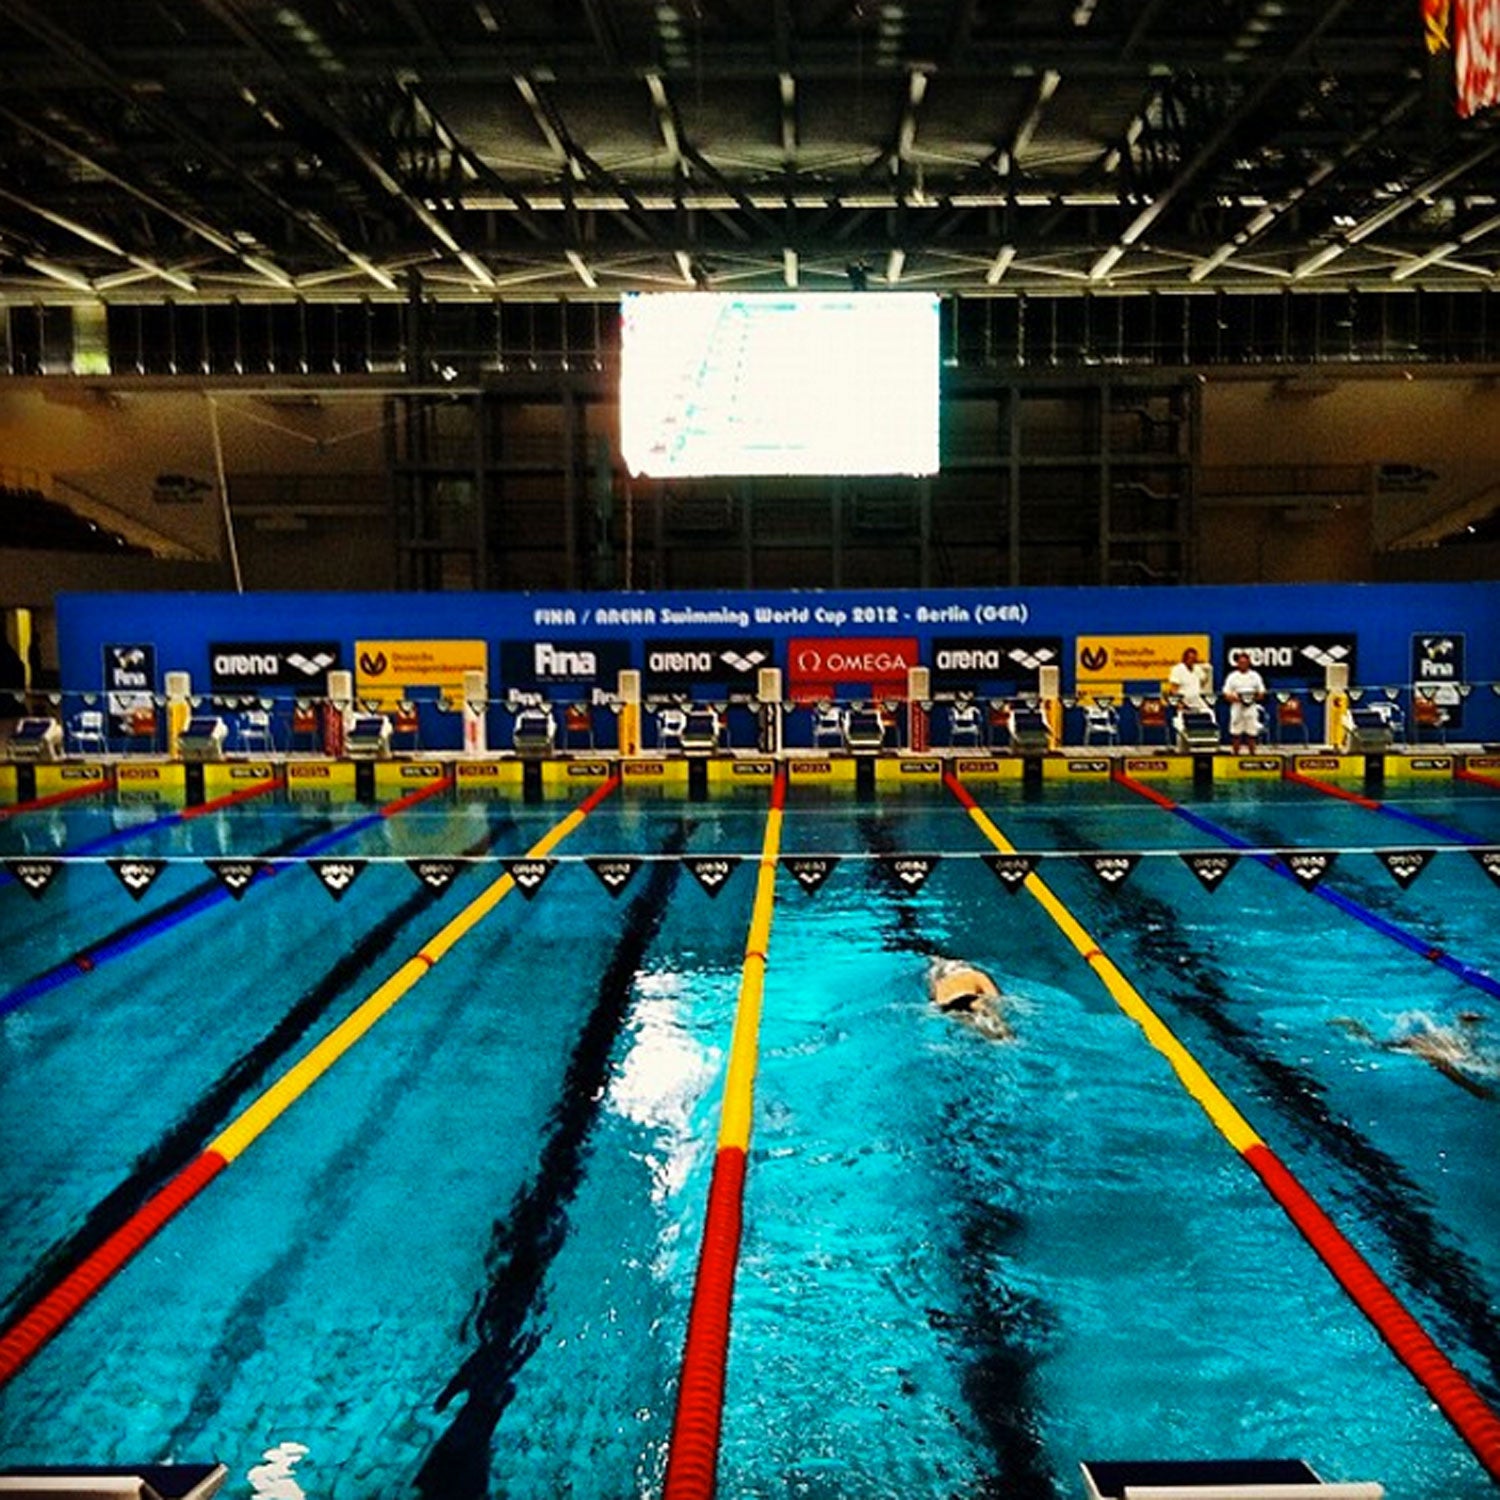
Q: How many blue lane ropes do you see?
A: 4